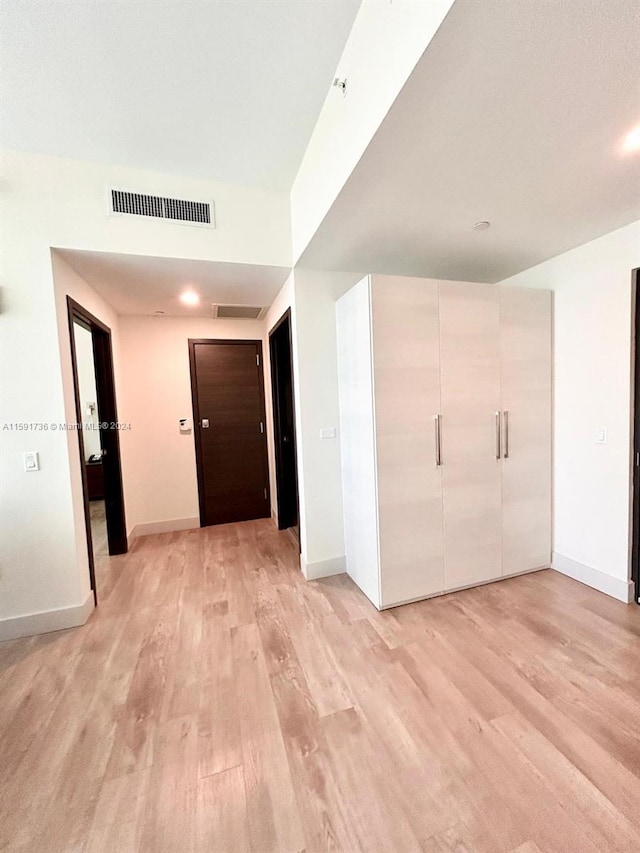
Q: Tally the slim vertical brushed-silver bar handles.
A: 3